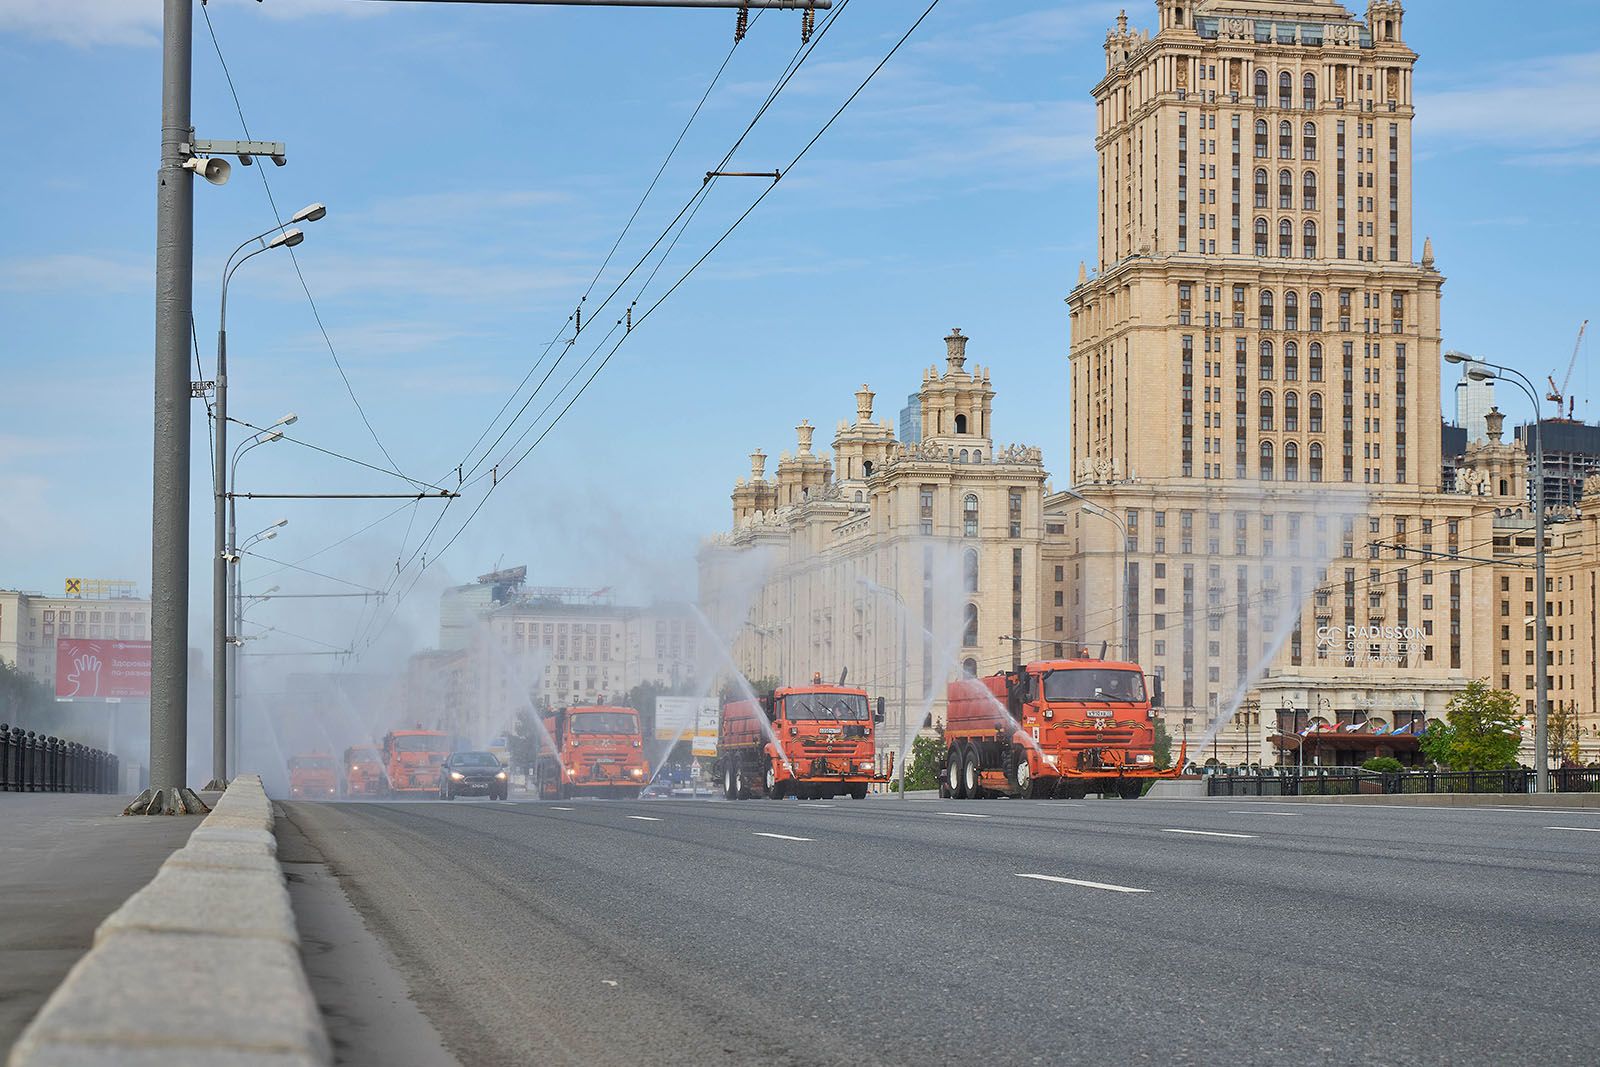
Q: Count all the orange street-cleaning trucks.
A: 6